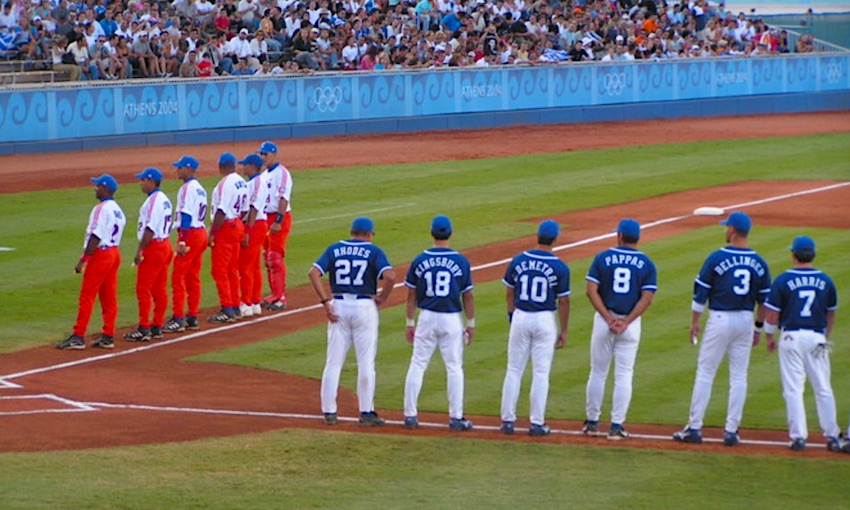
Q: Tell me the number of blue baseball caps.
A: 12